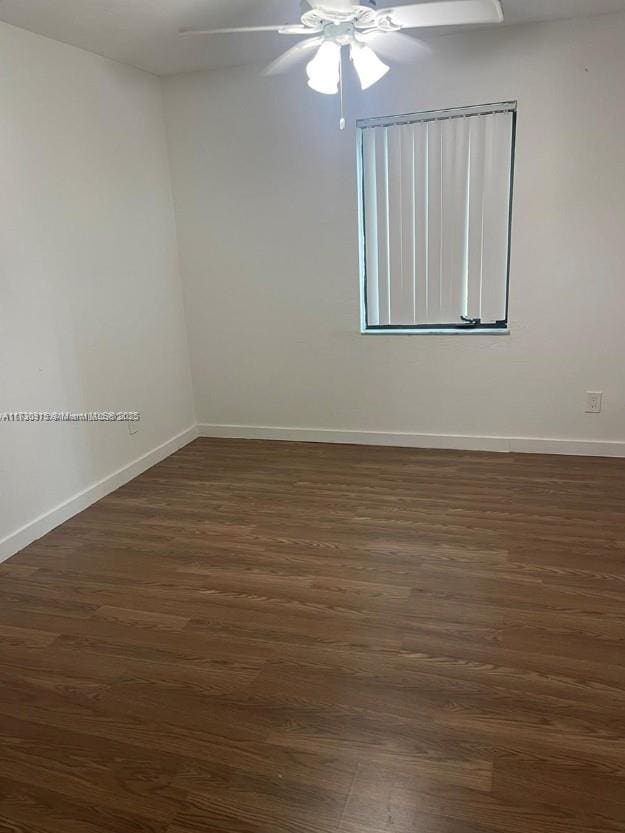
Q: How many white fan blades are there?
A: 5